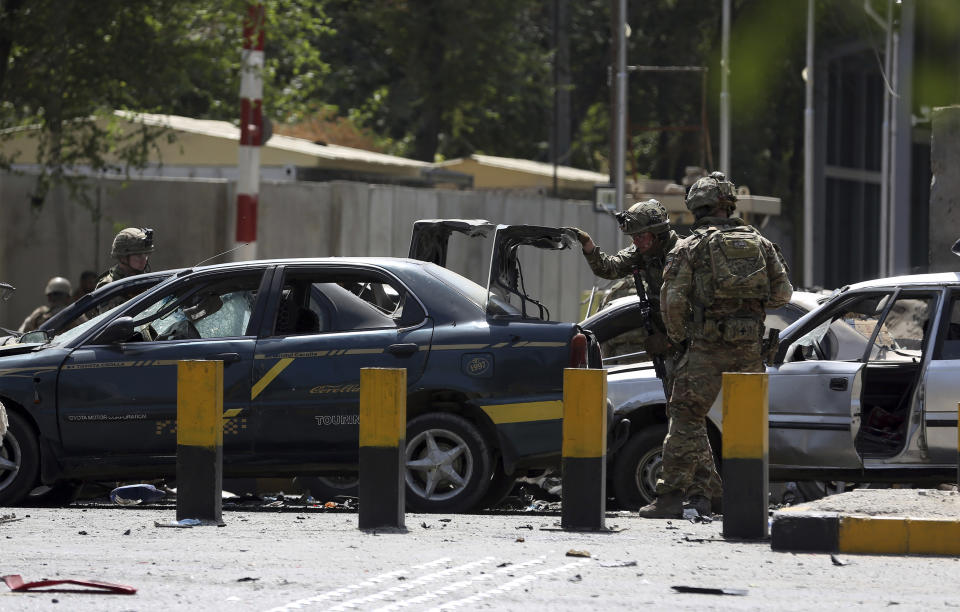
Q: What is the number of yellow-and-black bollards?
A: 4